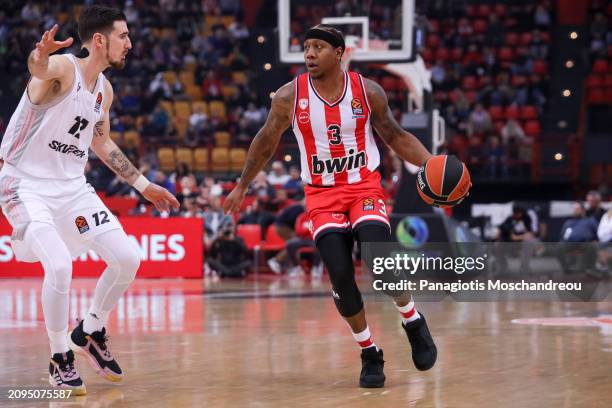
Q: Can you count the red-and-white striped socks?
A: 2